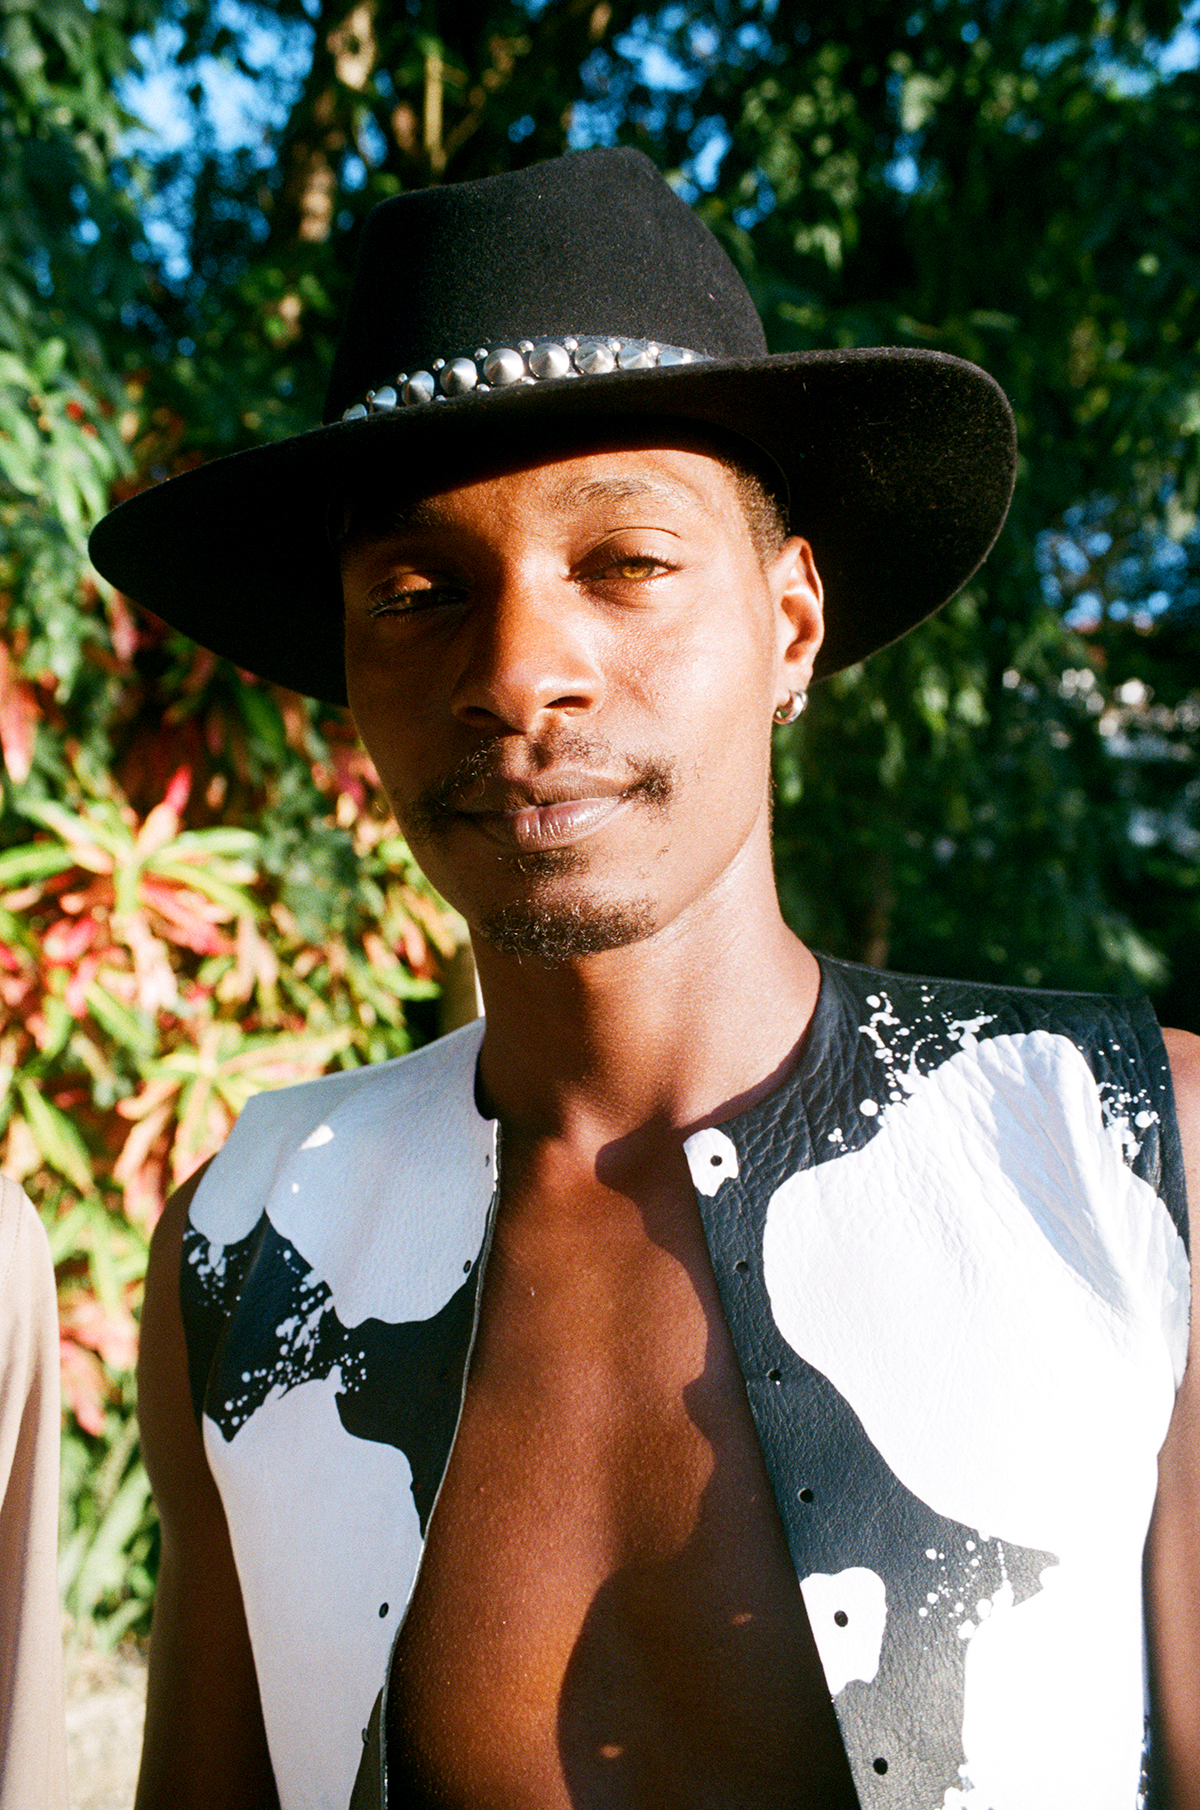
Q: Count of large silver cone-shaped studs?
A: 9